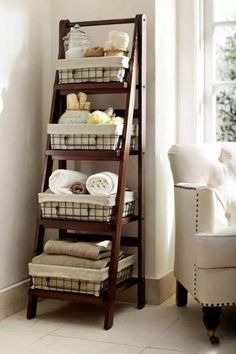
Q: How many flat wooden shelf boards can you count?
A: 4